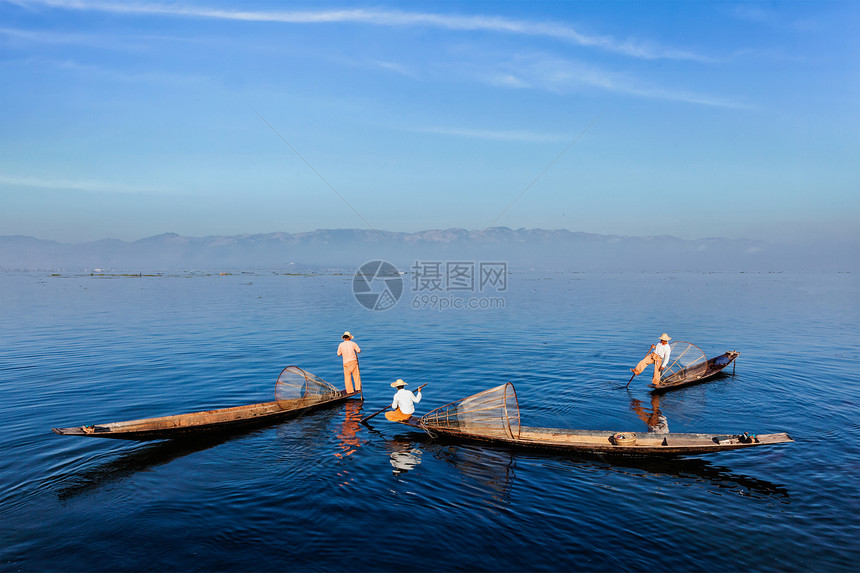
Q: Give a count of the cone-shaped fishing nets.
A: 3